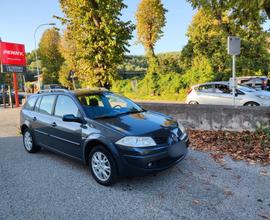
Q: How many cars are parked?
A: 1